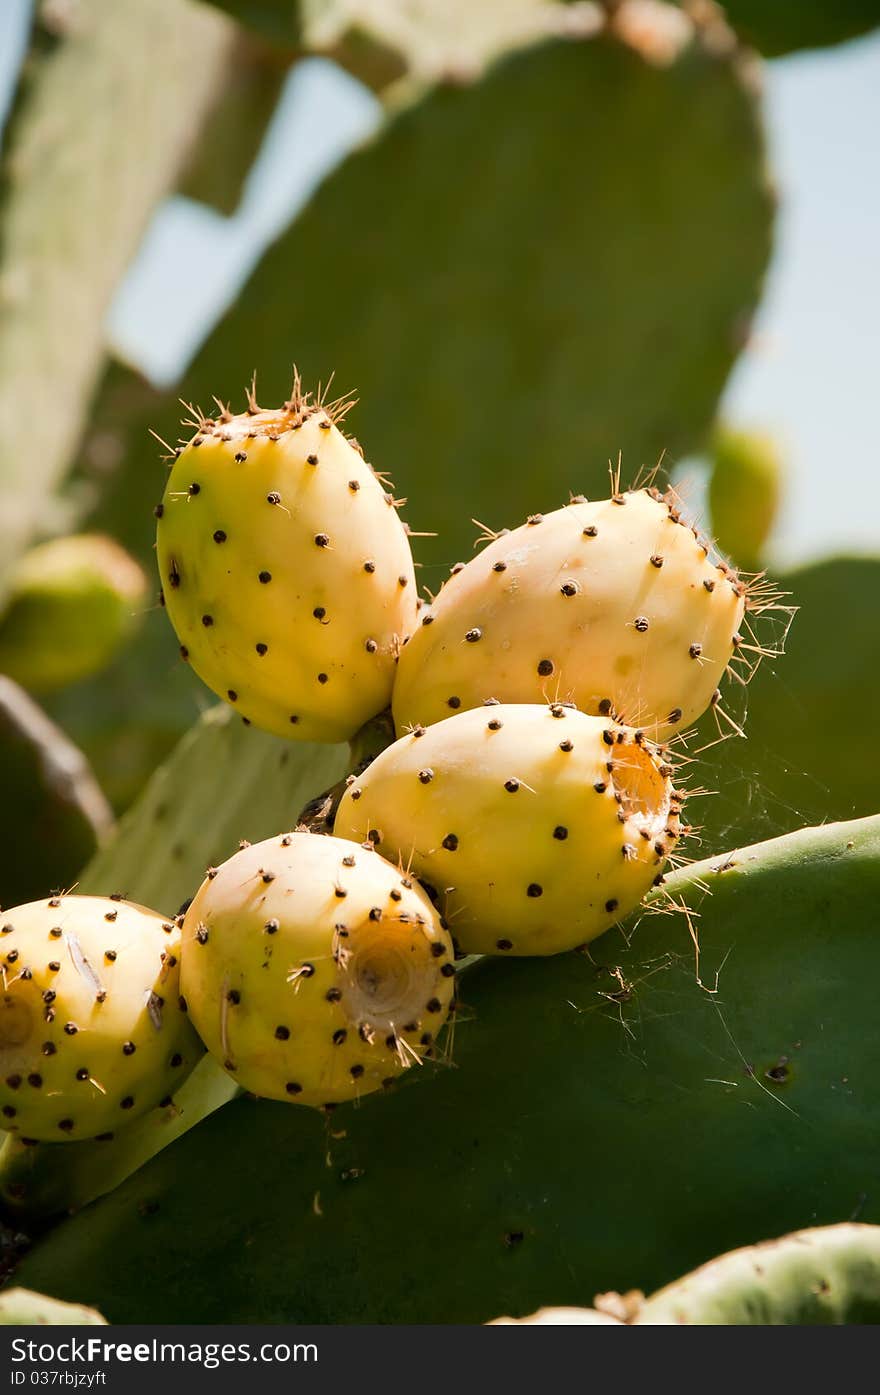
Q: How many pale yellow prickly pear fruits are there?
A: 5